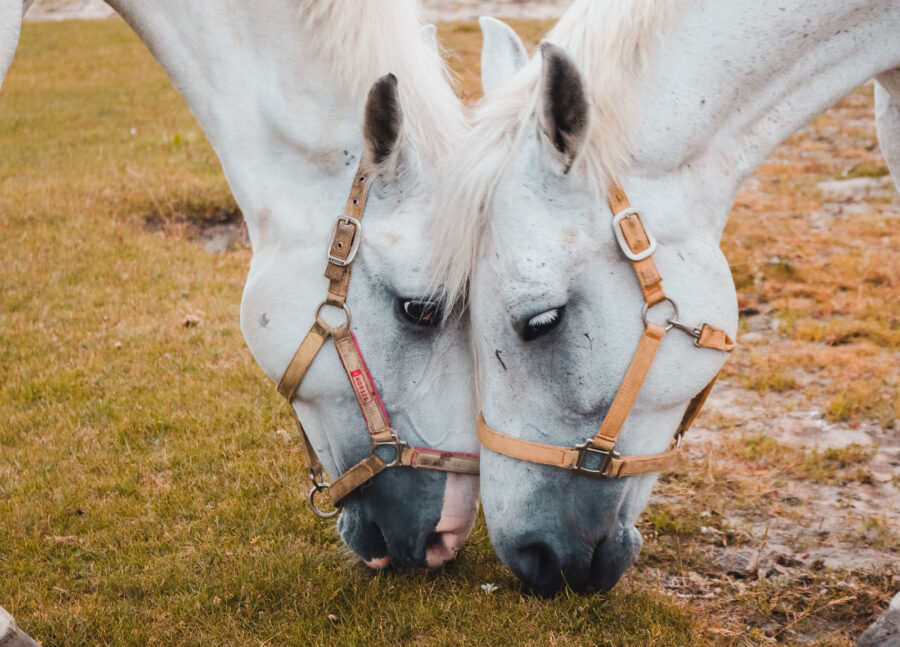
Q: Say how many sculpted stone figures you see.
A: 0